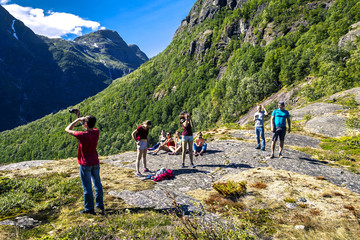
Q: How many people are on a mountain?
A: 9